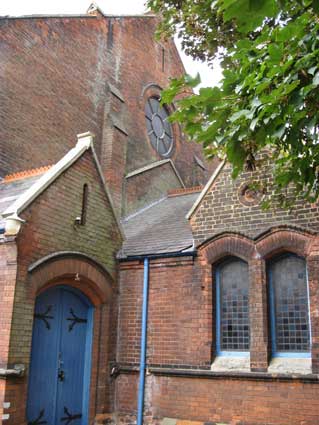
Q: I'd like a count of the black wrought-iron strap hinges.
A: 4